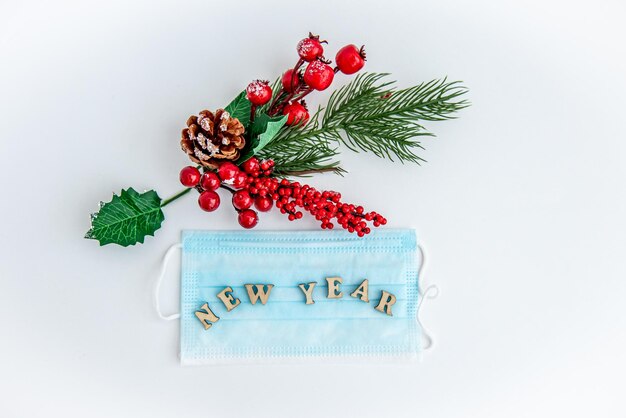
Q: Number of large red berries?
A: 15